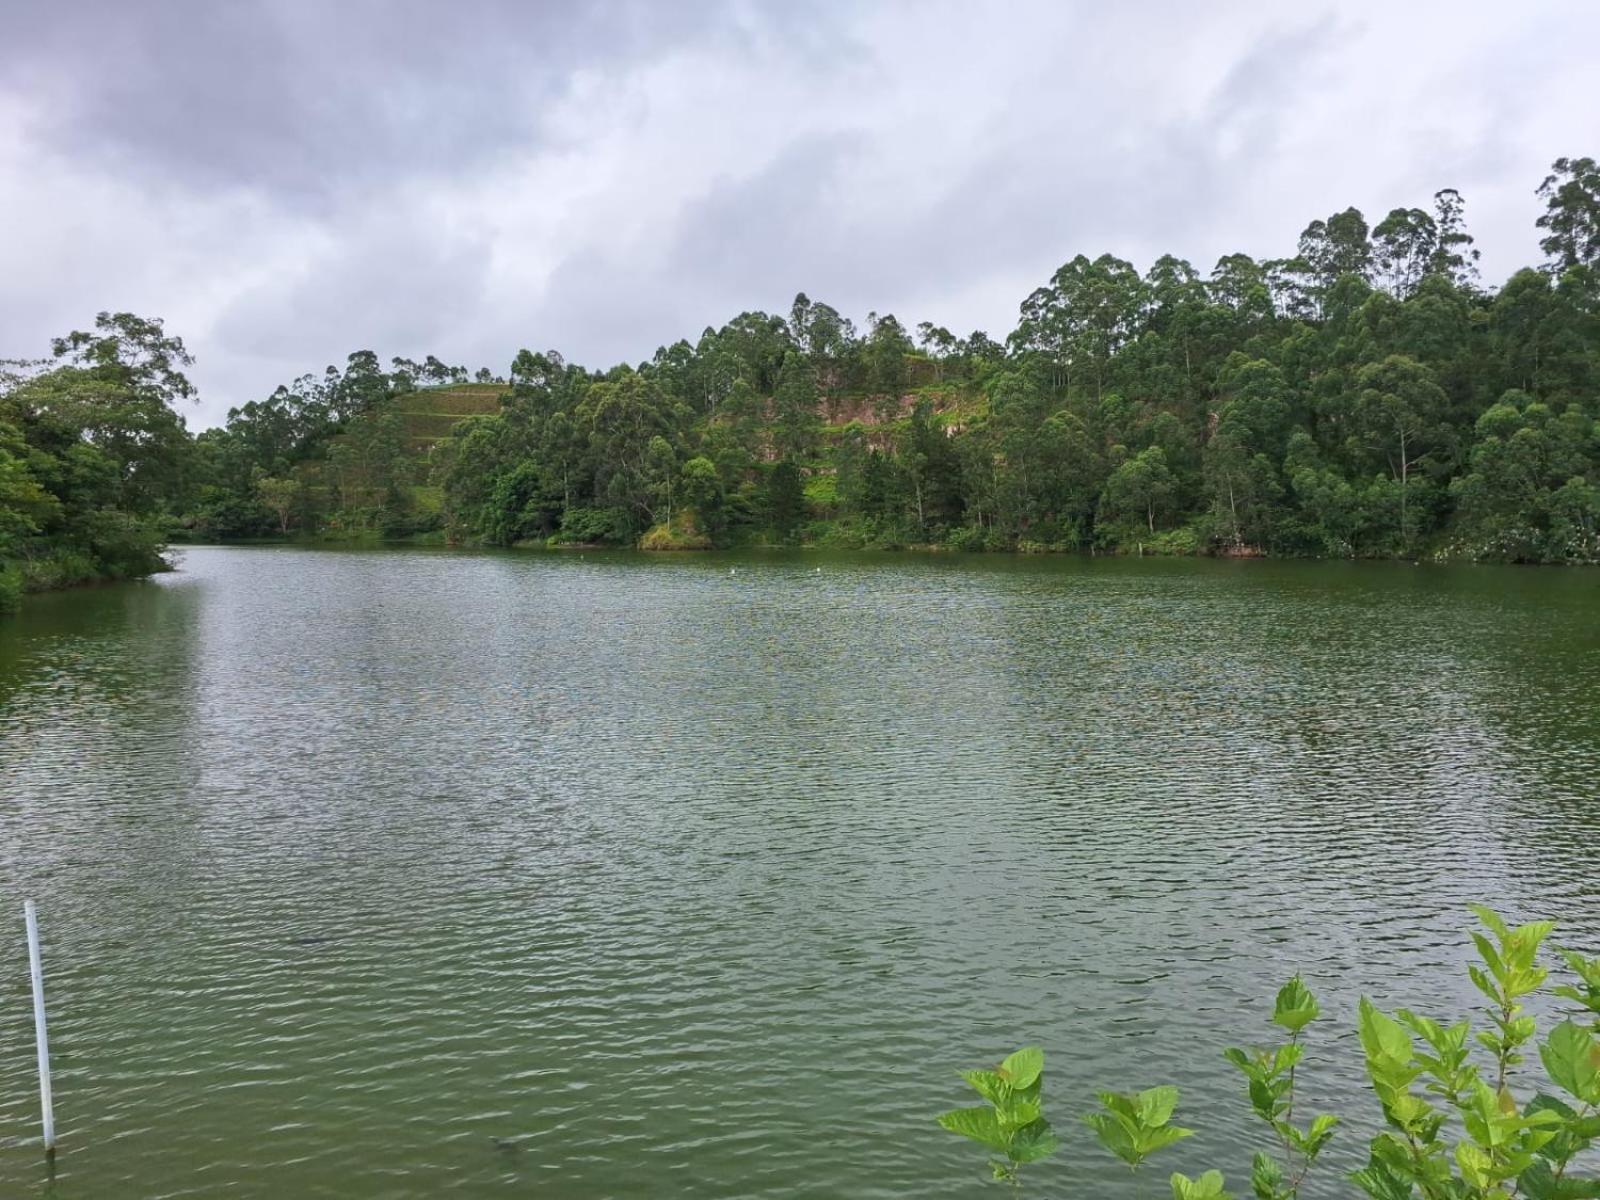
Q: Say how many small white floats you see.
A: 2